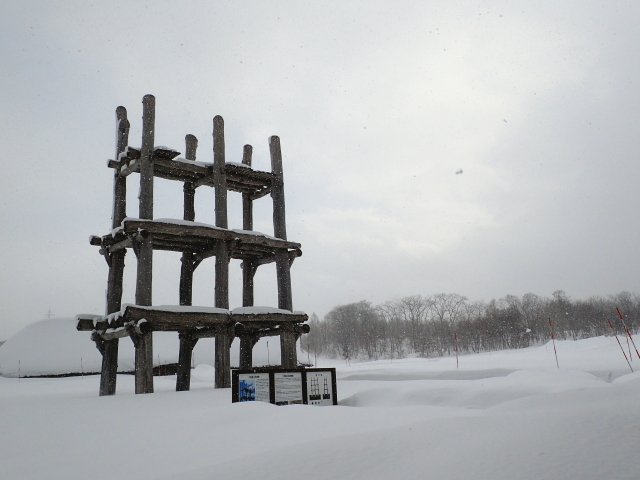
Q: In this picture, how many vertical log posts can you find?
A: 6